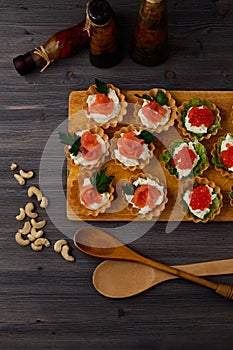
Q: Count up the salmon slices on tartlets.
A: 6